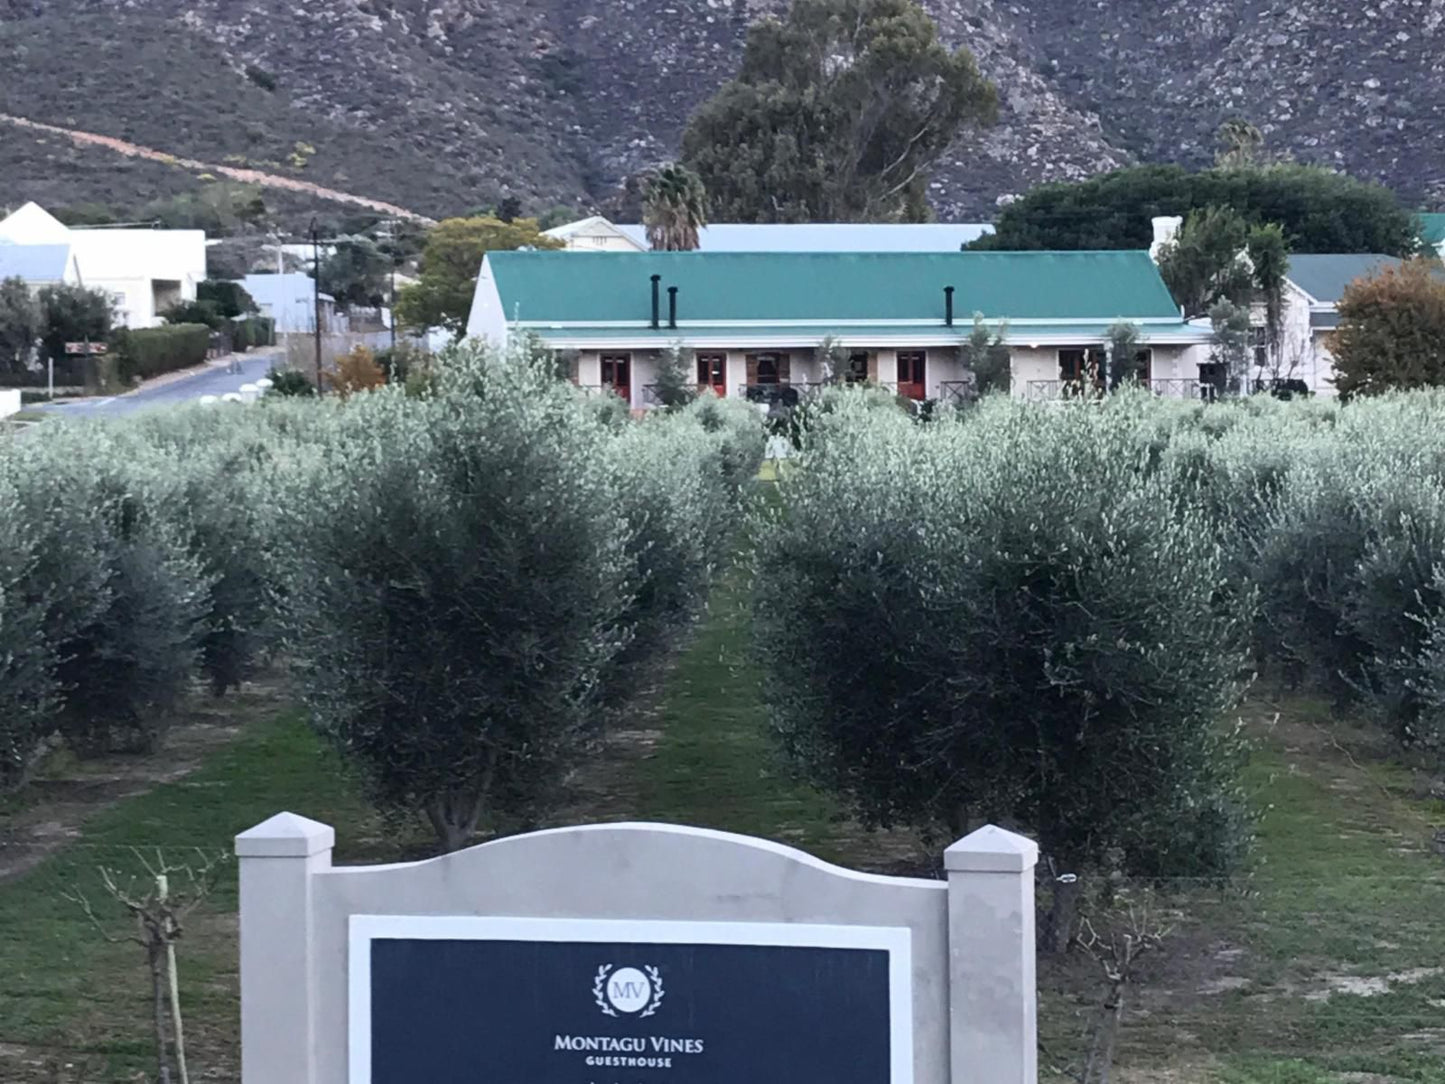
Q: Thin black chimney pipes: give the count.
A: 3